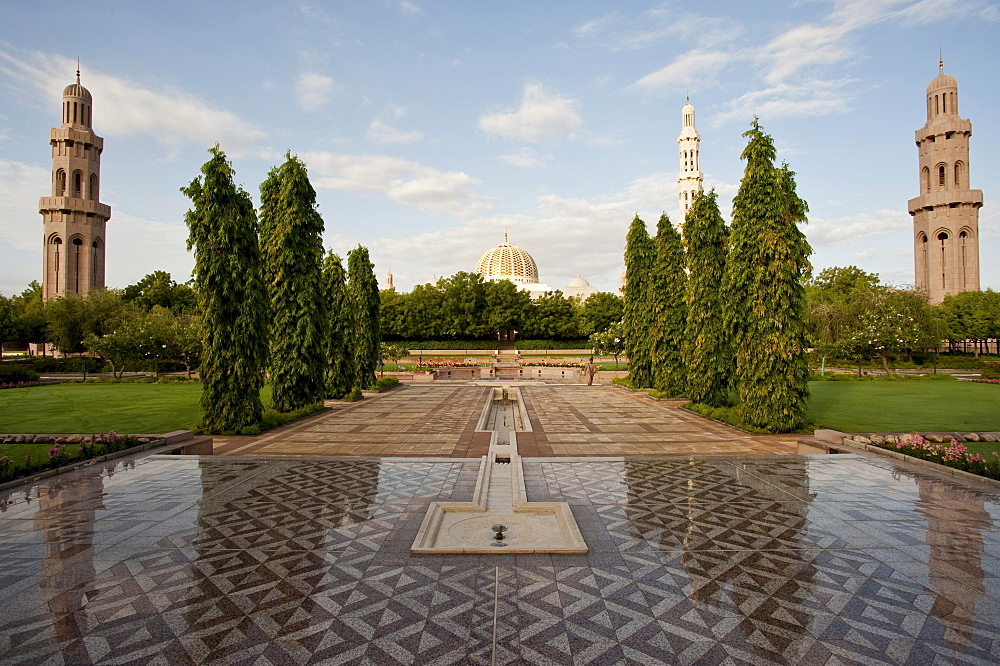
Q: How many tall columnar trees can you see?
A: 8